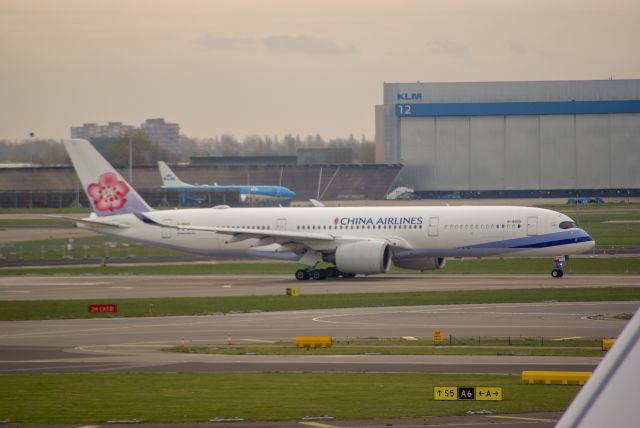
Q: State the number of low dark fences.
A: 1